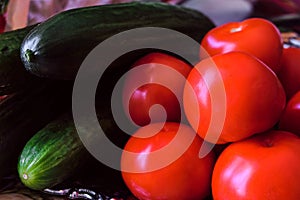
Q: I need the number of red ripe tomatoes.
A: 7